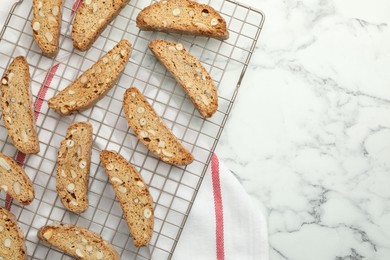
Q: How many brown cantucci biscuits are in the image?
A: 12